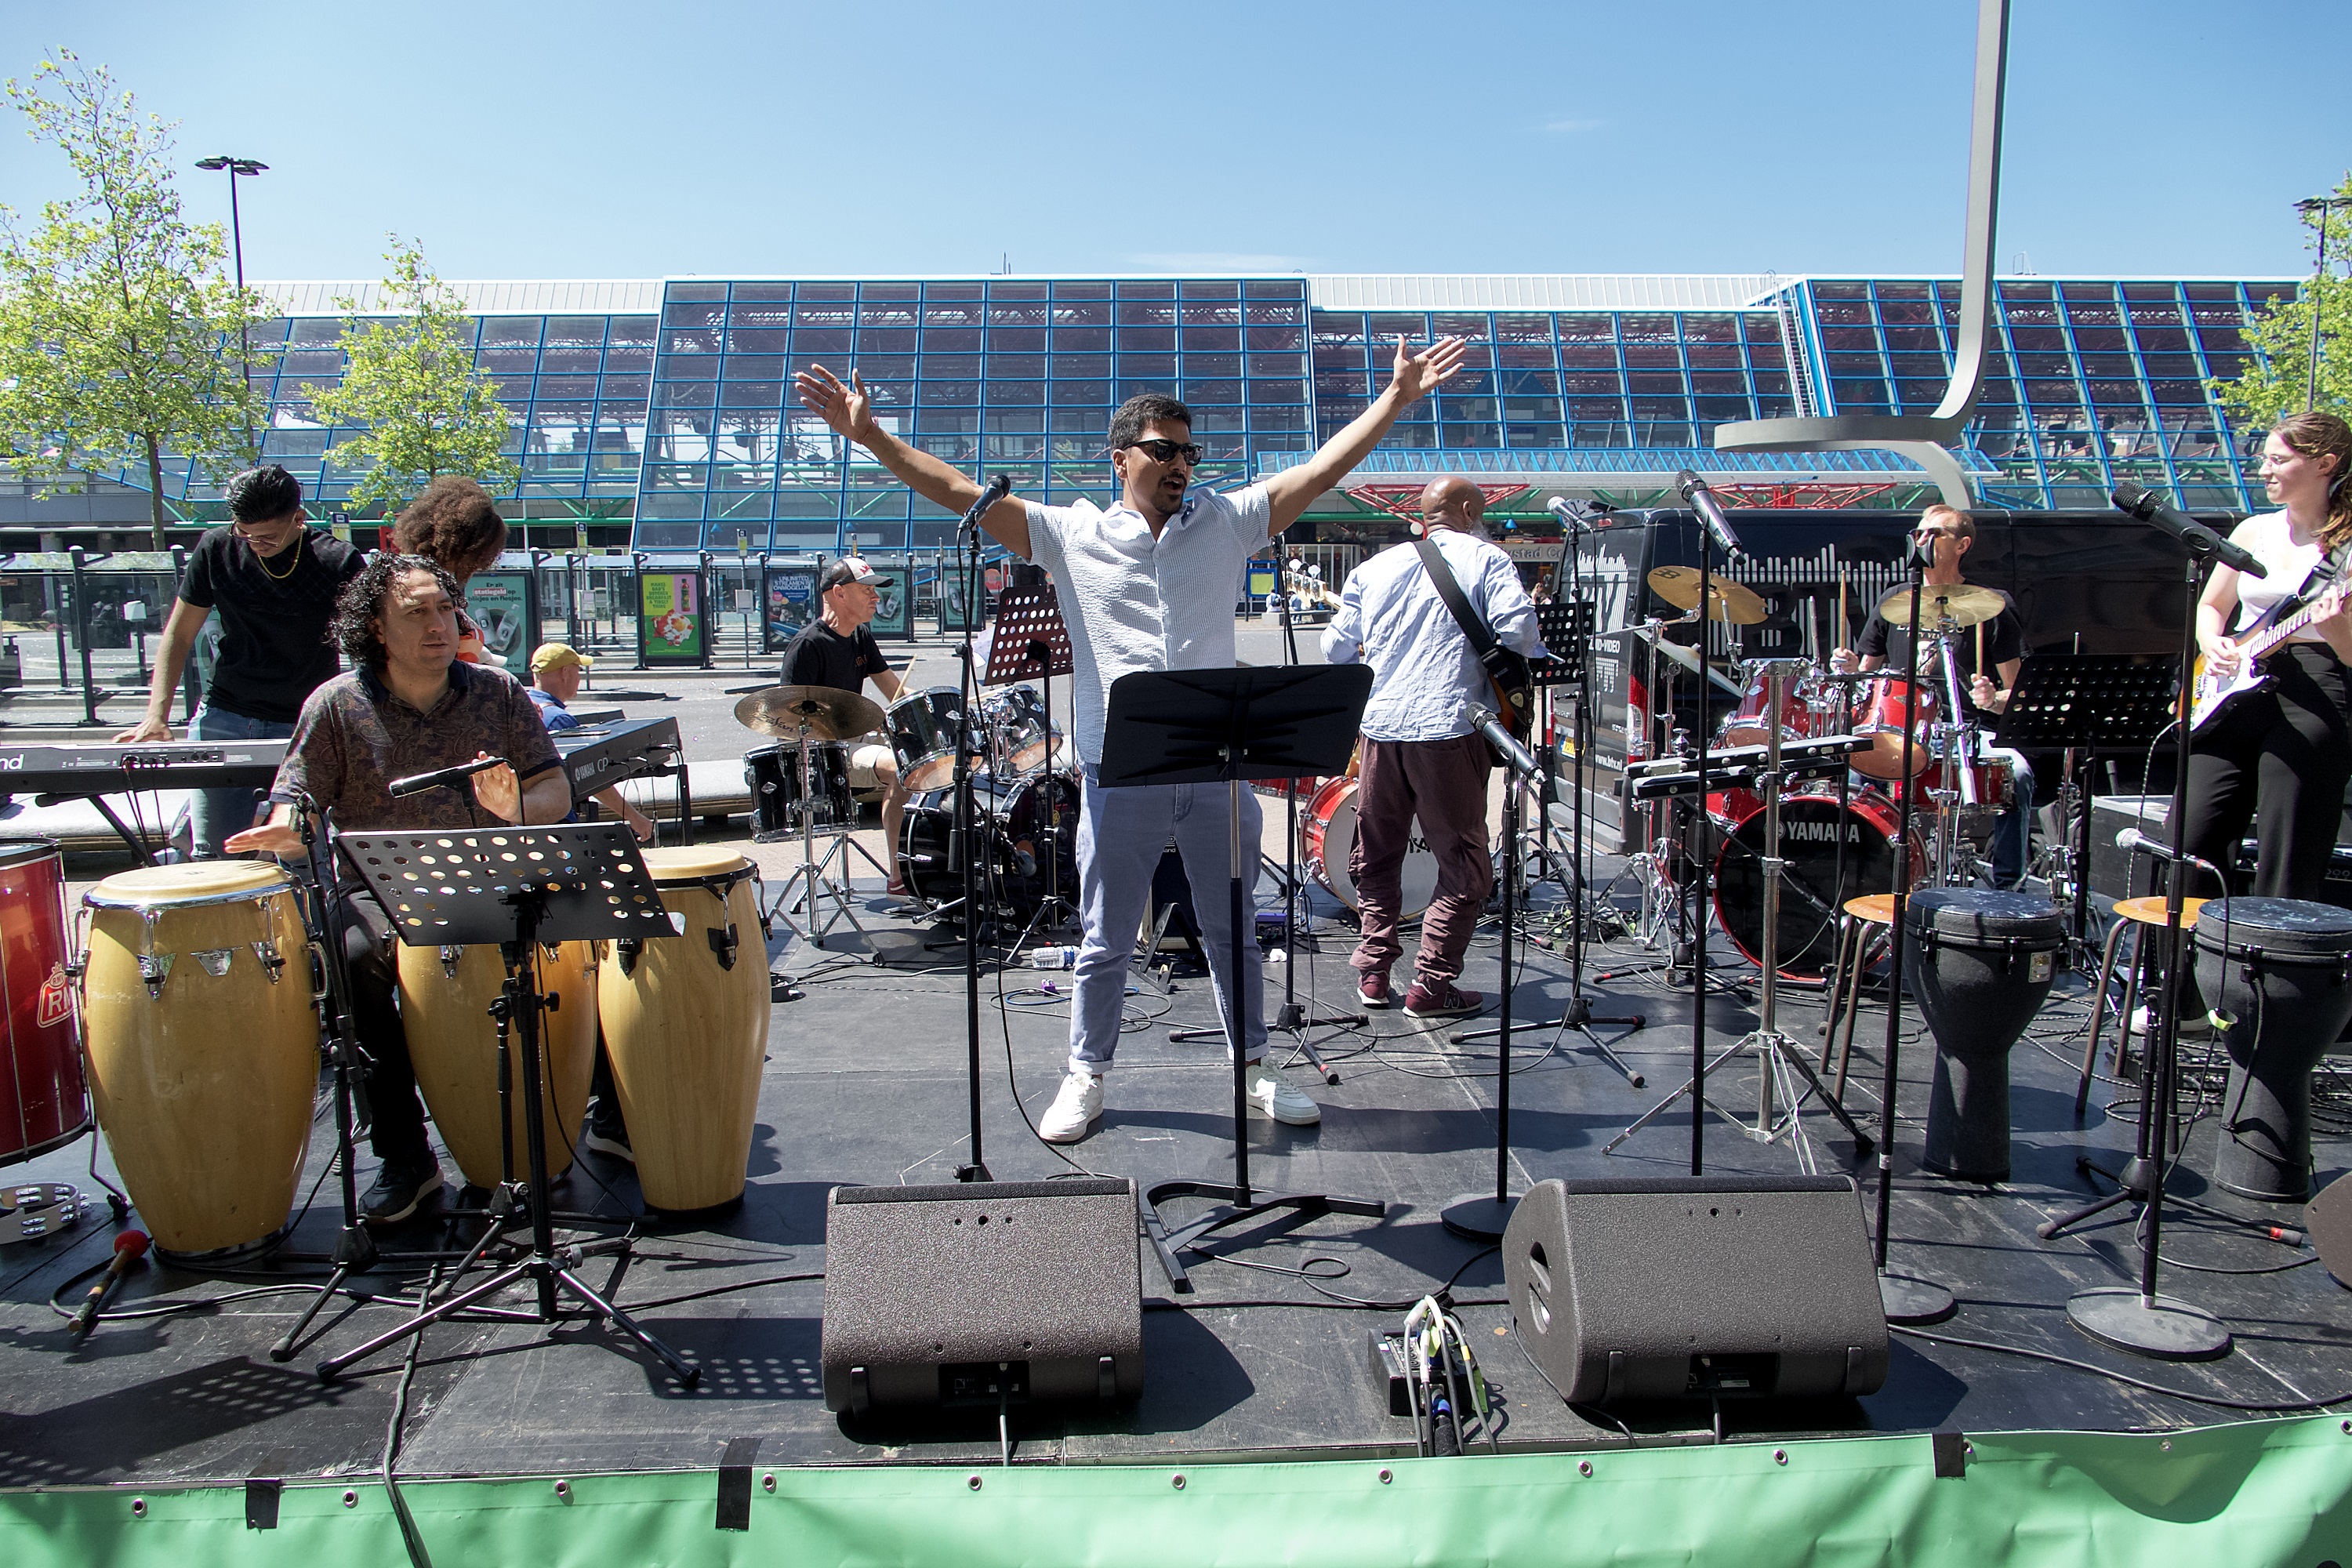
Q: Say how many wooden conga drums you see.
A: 3